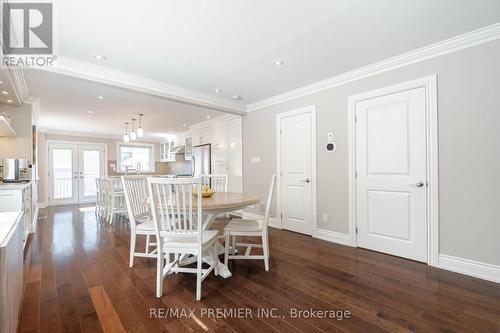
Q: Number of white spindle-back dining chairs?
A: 4